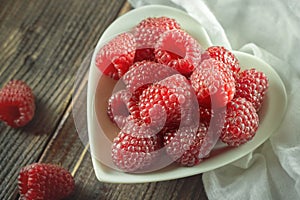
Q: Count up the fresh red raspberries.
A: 14